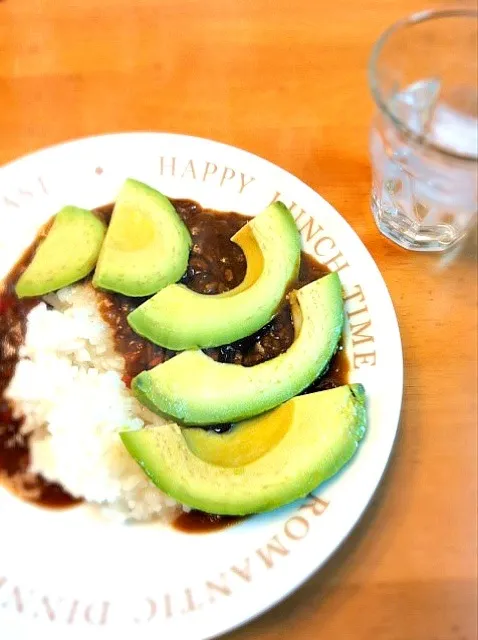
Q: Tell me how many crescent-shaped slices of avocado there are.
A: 3